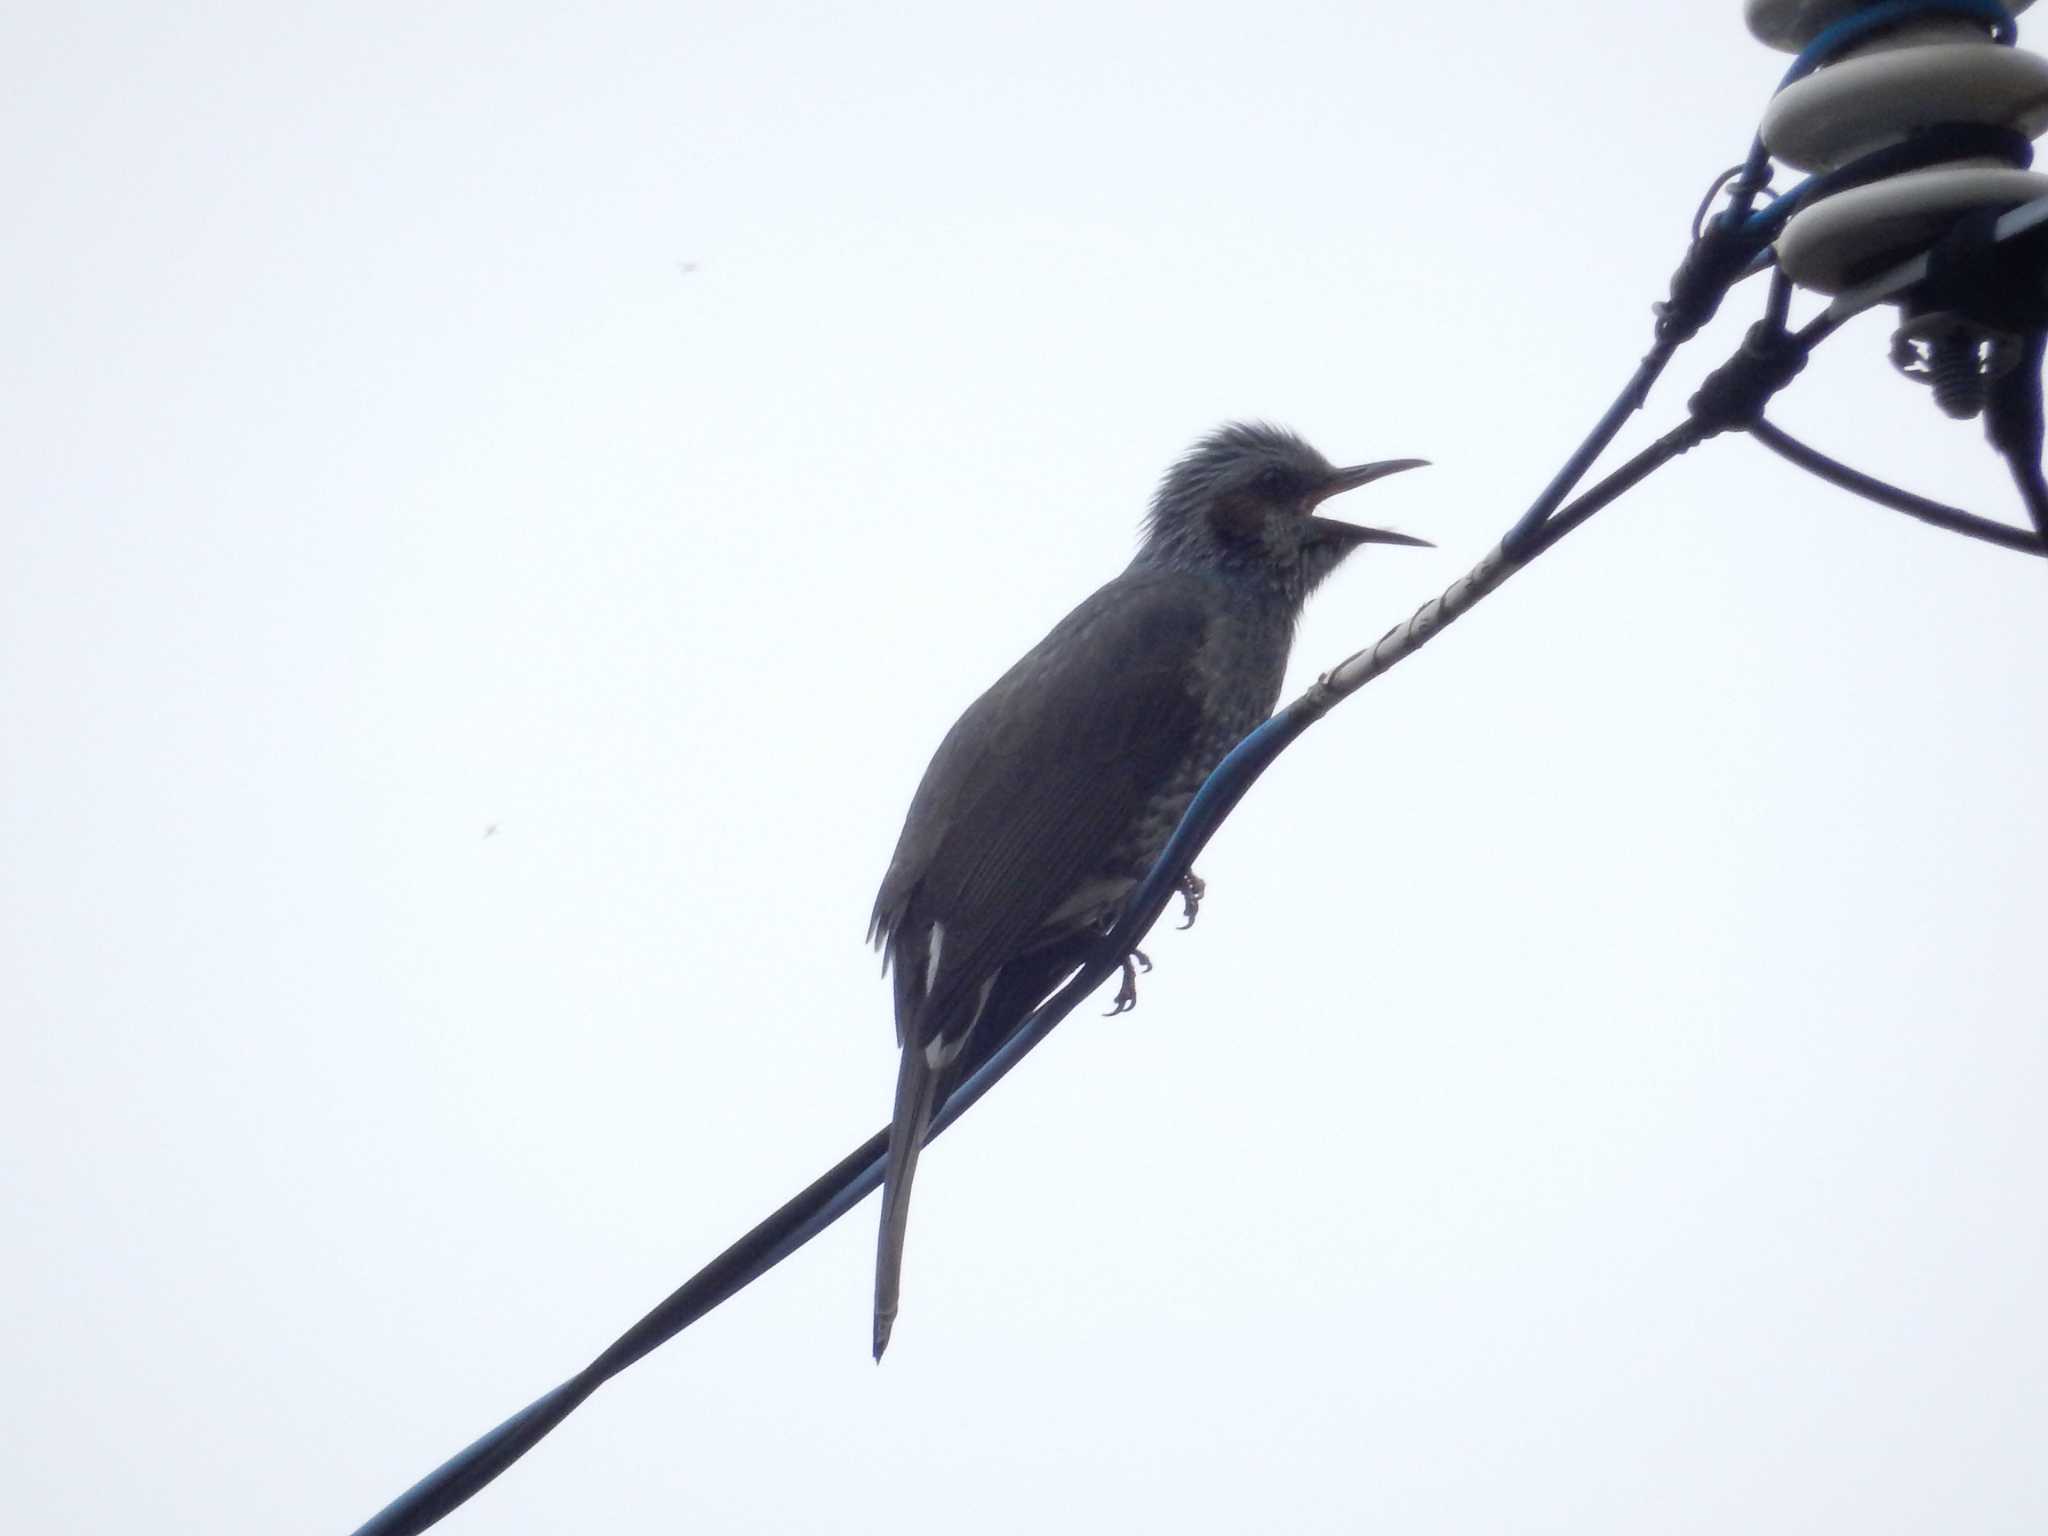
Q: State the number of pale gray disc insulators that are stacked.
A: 3